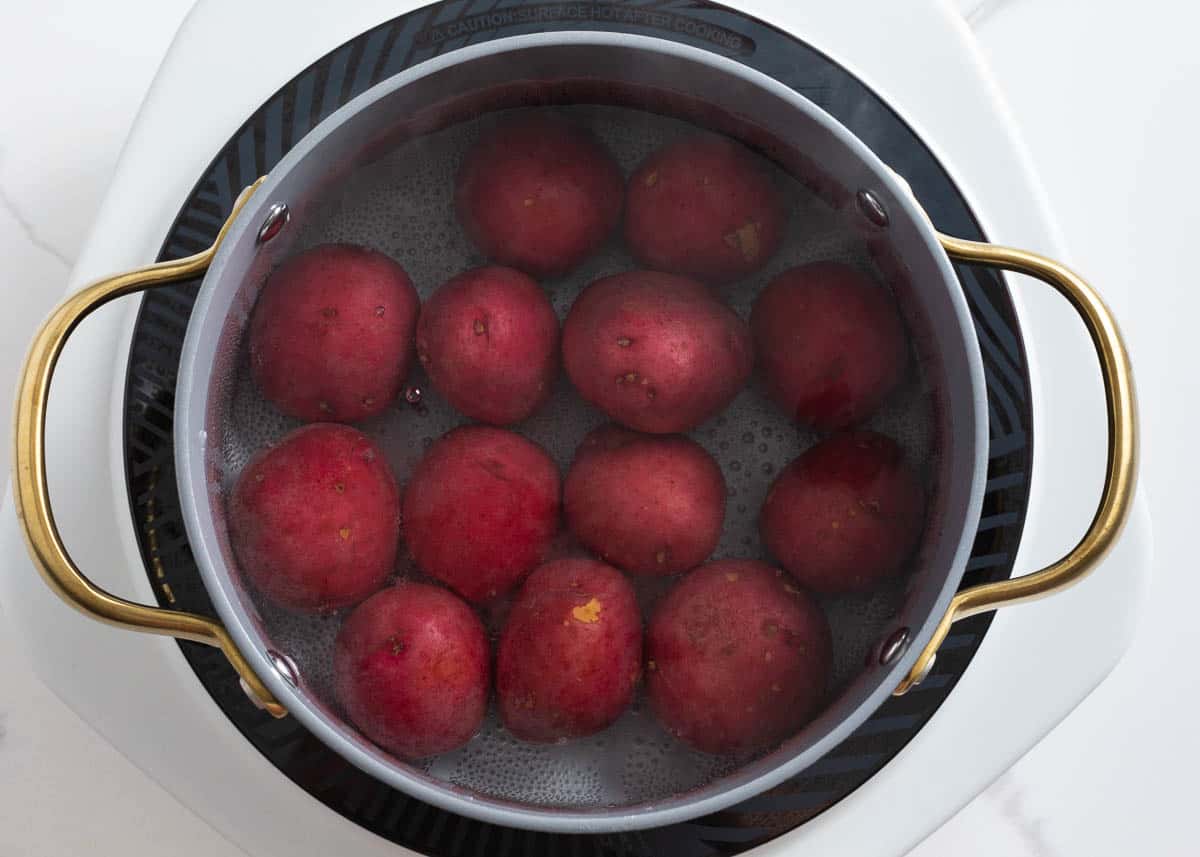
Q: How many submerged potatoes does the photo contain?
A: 13